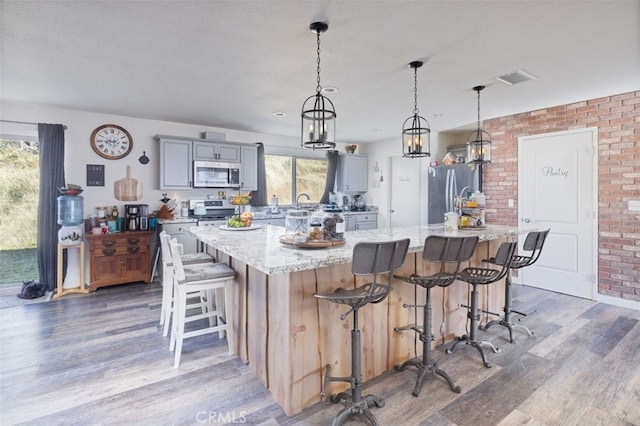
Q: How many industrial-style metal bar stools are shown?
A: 4